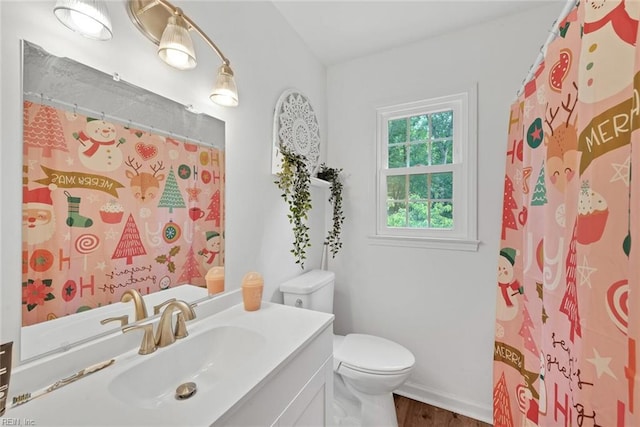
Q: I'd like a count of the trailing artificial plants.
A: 2